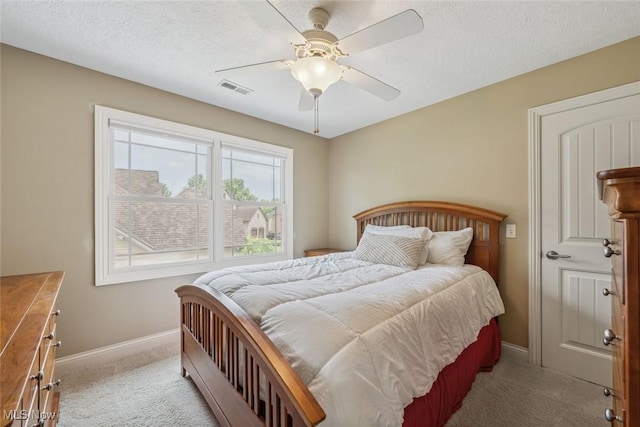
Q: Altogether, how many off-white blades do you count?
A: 5